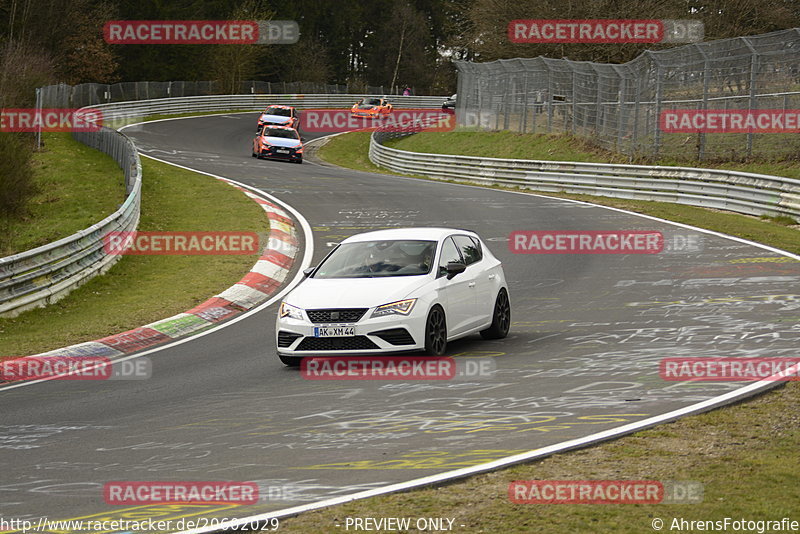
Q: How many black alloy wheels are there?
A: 2